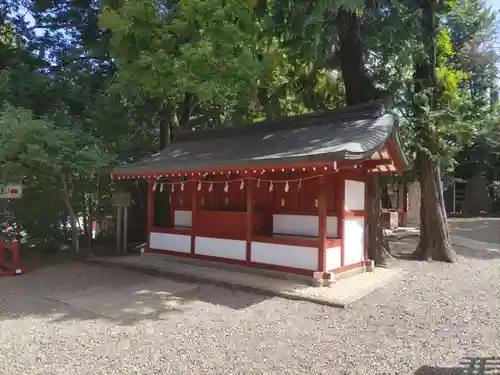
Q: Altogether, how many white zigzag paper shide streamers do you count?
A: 12